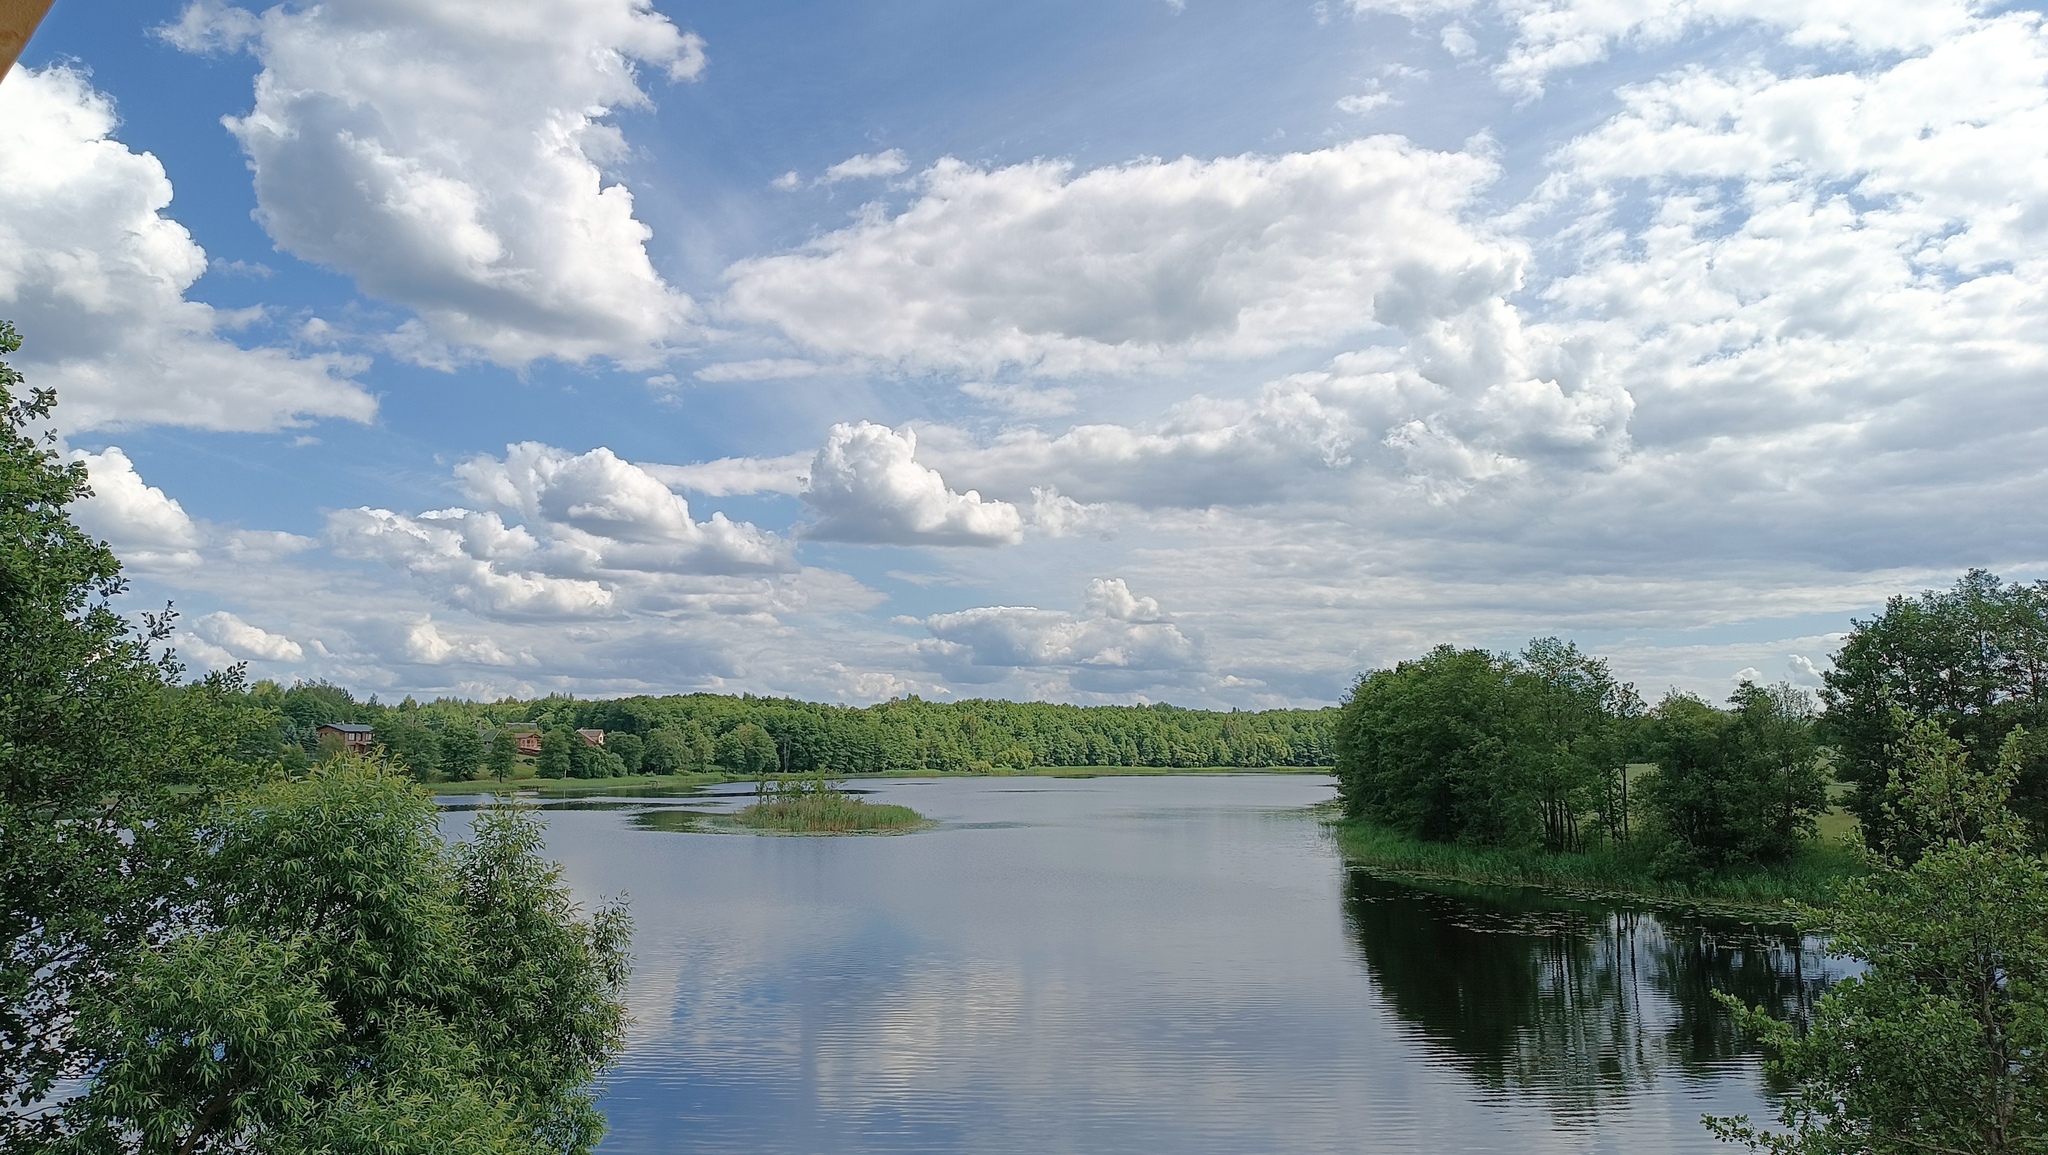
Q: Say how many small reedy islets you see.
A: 1